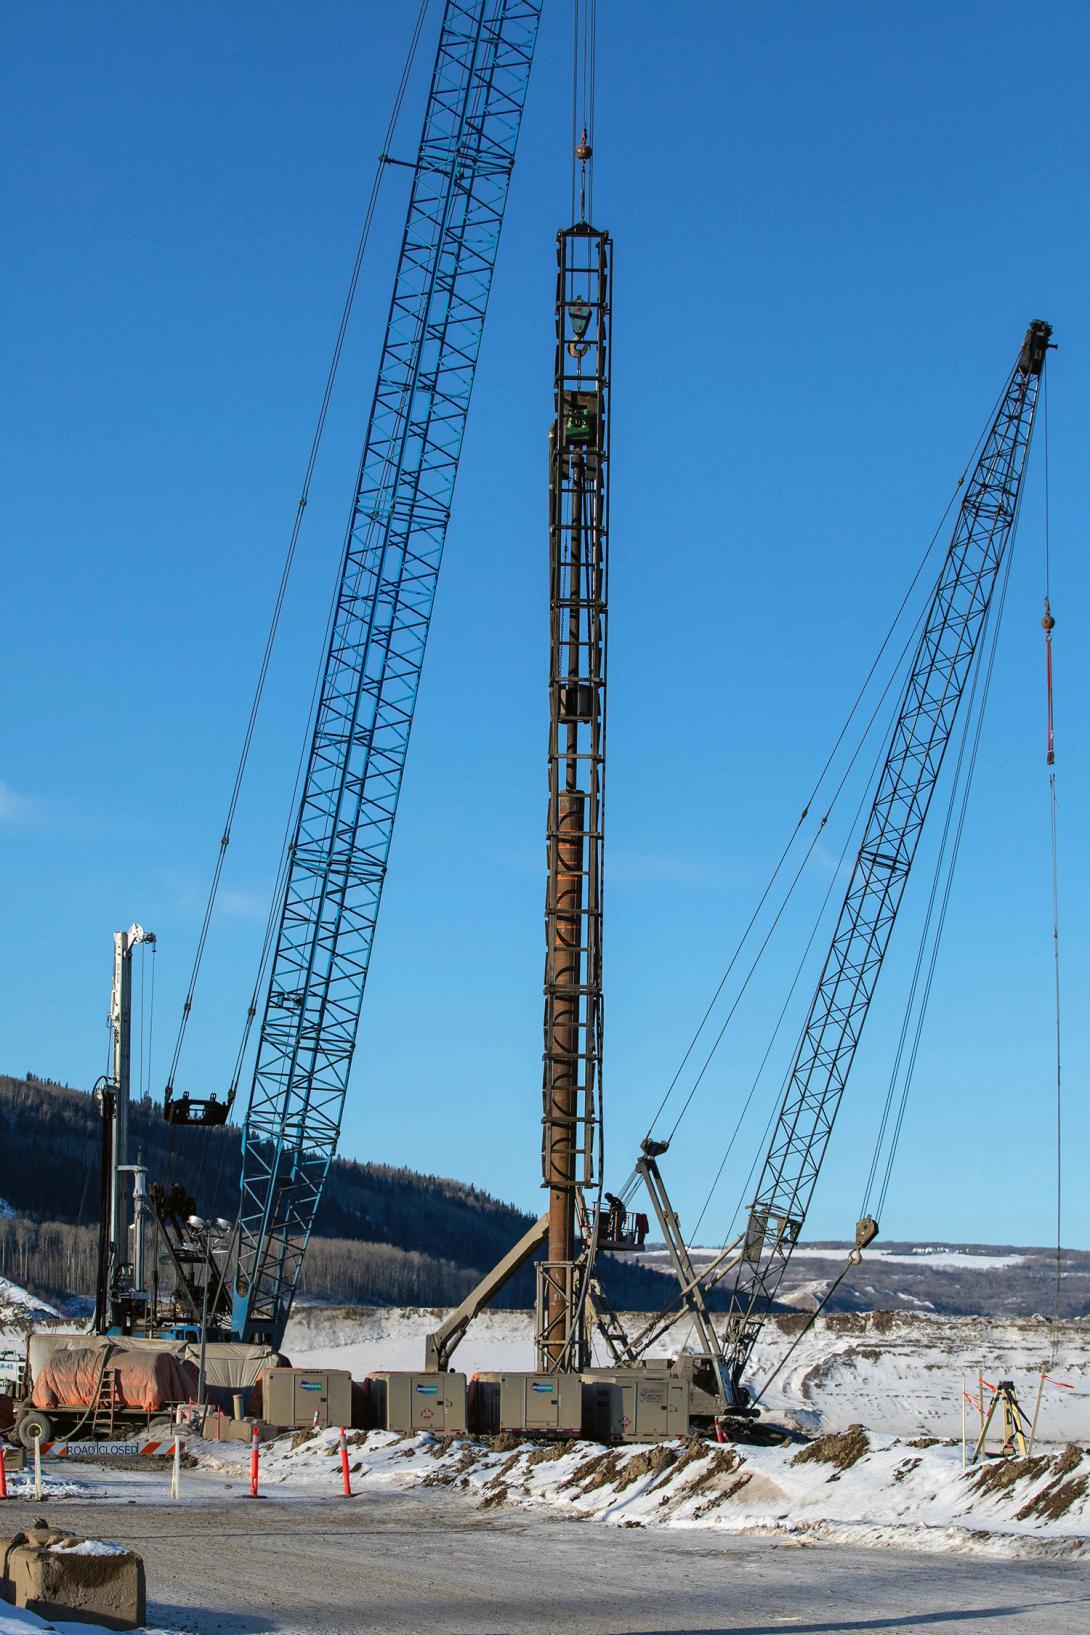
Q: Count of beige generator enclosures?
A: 4